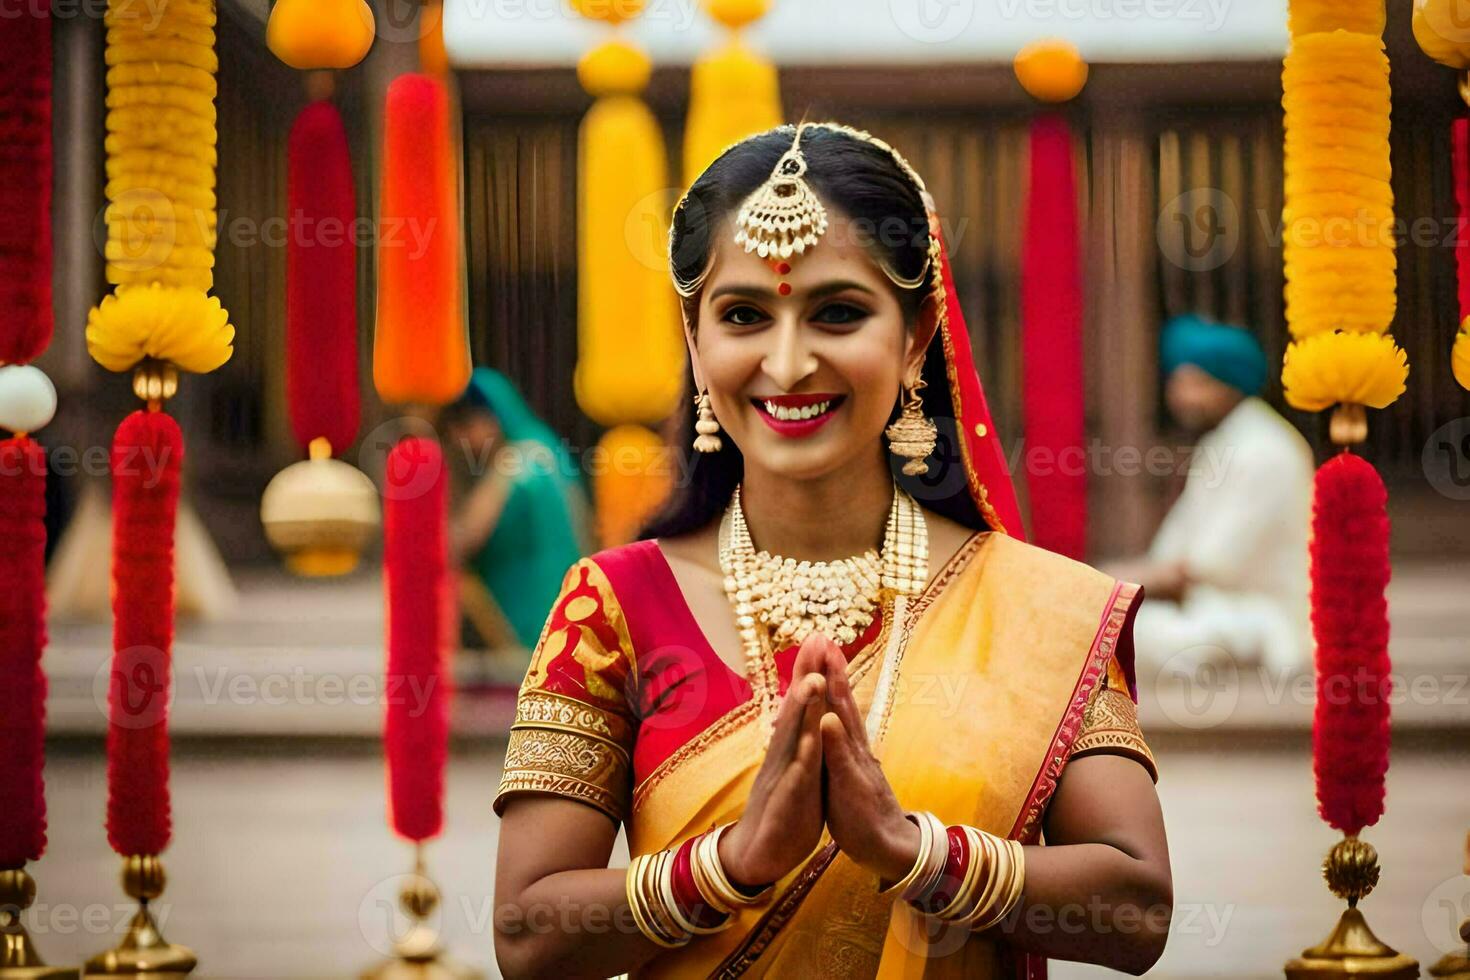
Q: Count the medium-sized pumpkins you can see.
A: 0